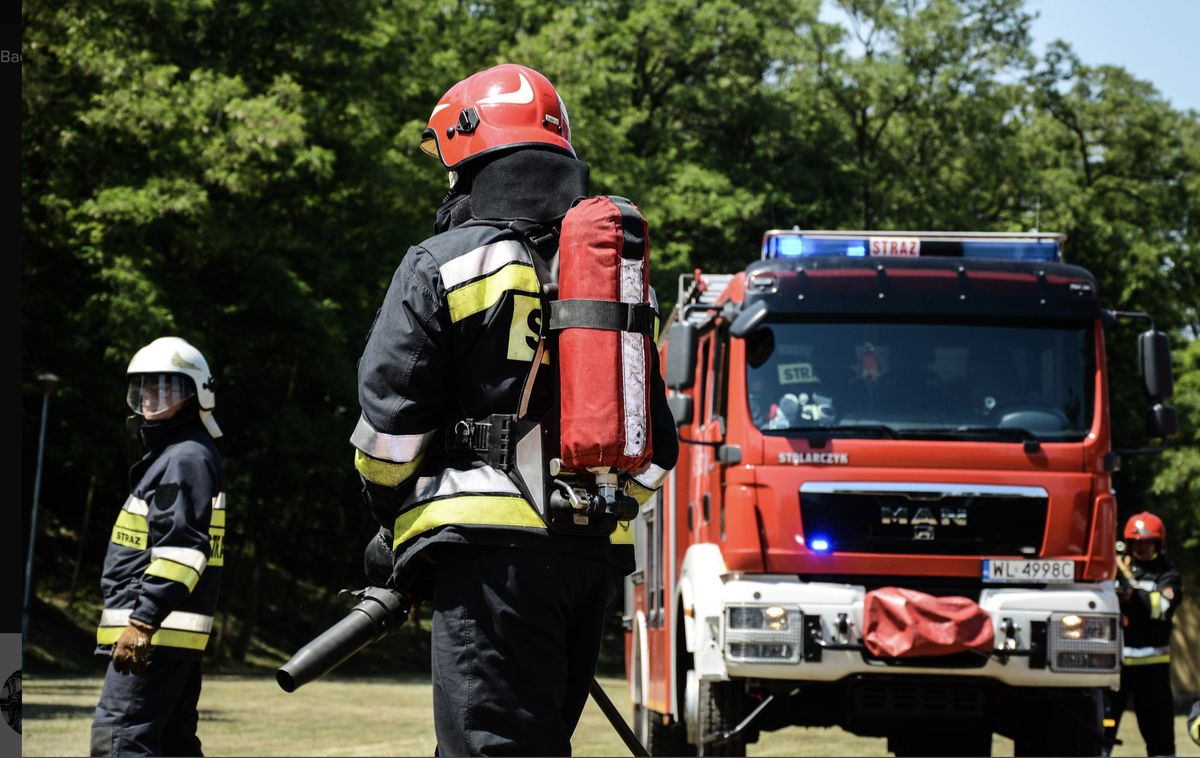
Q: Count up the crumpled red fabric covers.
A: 1